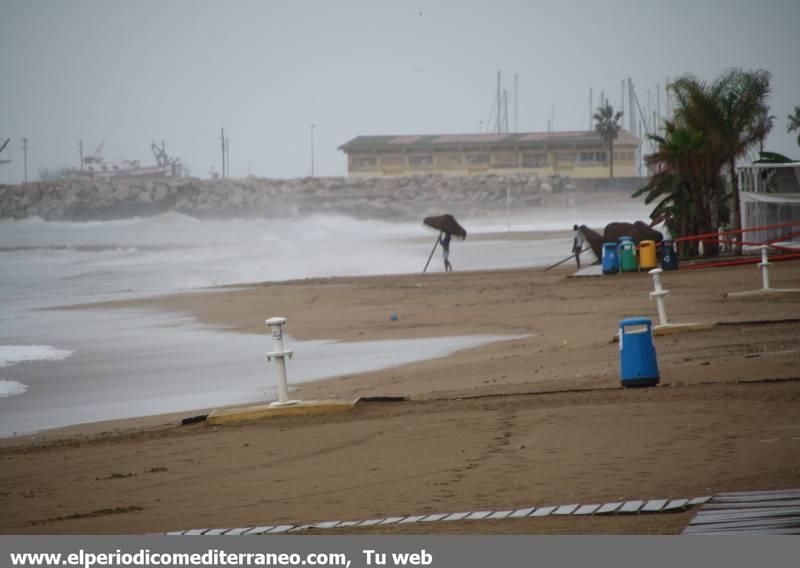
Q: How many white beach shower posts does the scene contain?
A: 3